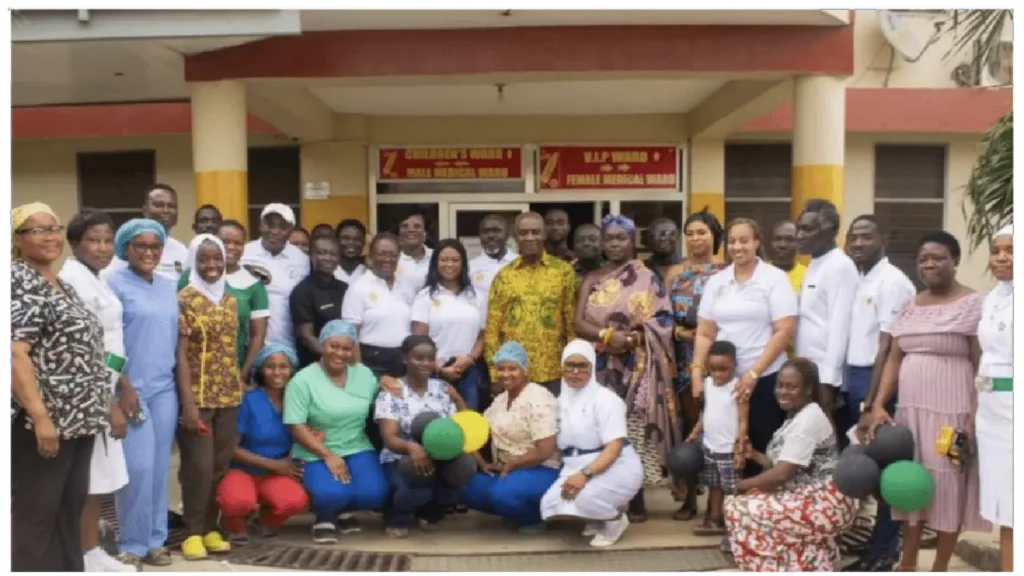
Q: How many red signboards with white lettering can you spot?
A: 2